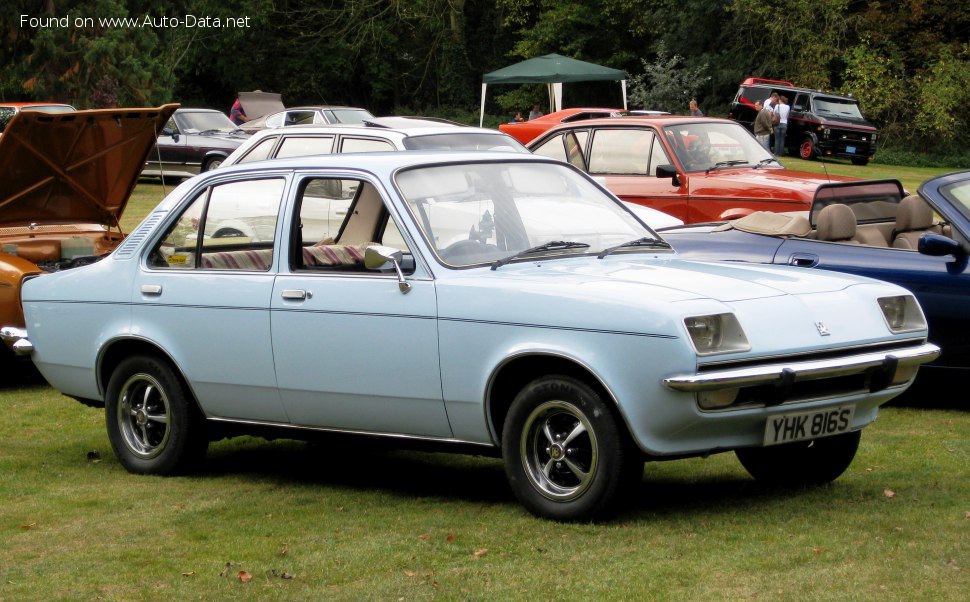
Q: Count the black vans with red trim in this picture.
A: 1